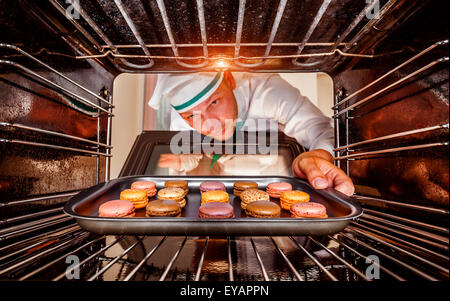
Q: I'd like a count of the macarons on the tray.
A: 15